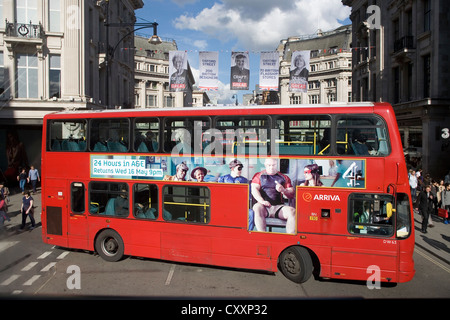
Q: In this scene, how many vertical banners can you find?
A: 5